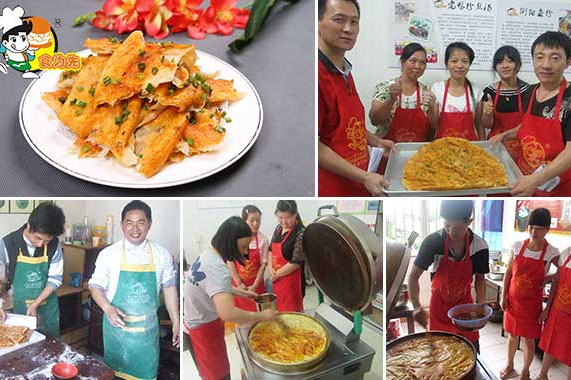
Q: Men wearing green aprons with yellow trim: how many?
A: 2